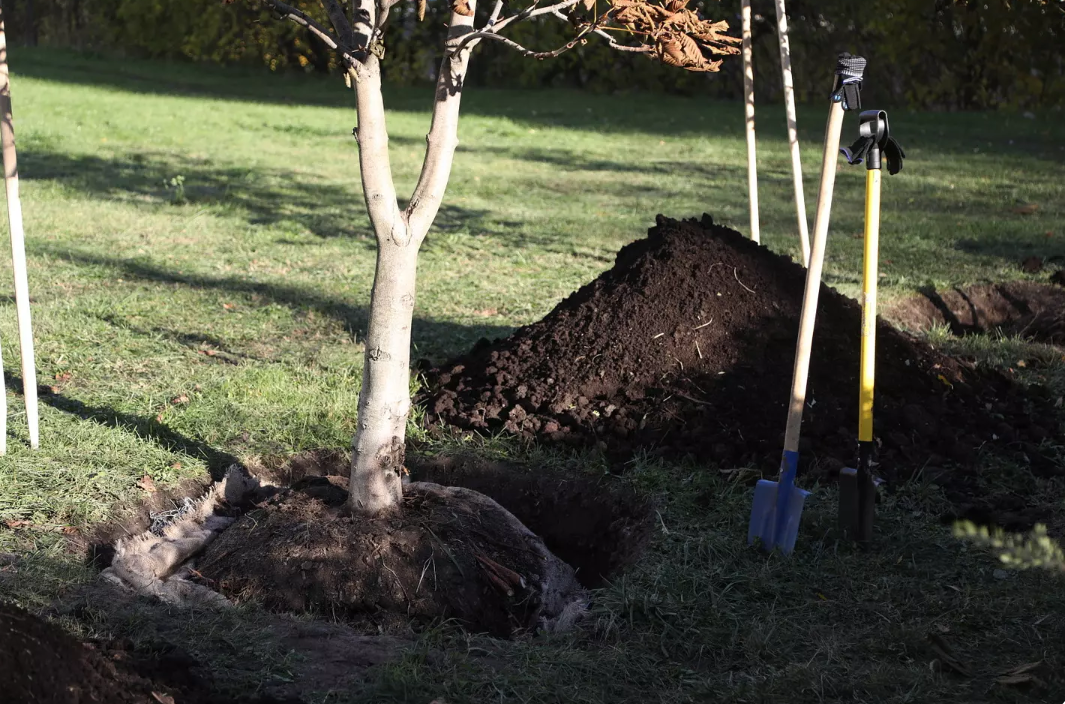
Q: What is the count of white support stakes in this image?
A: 4